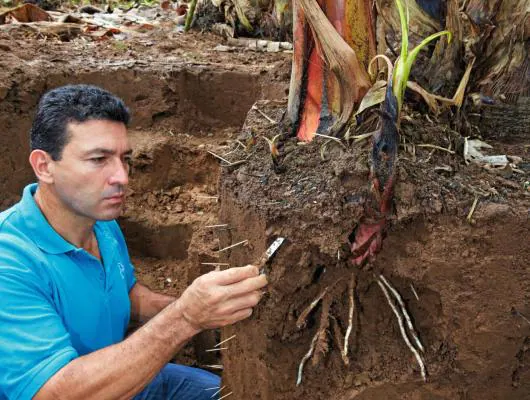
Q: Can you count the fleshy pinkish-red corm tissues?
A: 1